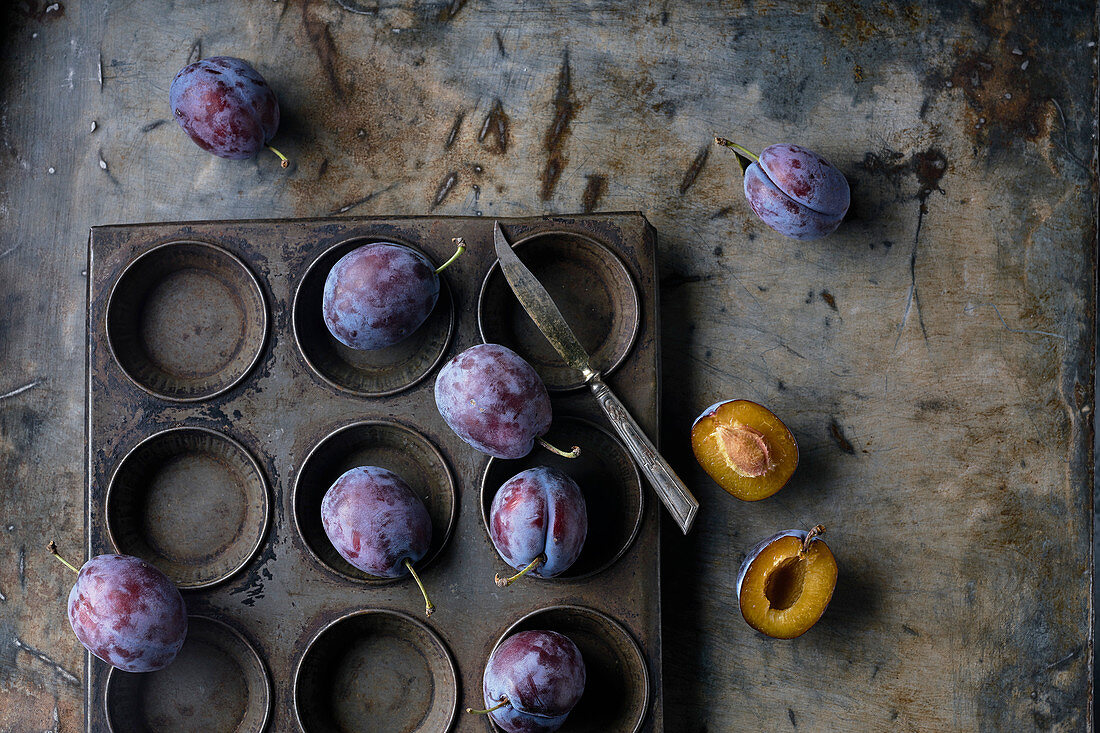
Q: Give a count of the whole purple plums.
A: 8